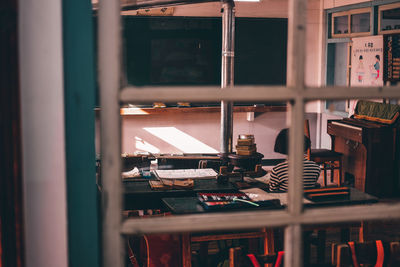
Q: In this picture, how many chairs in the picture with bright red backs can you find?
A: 2